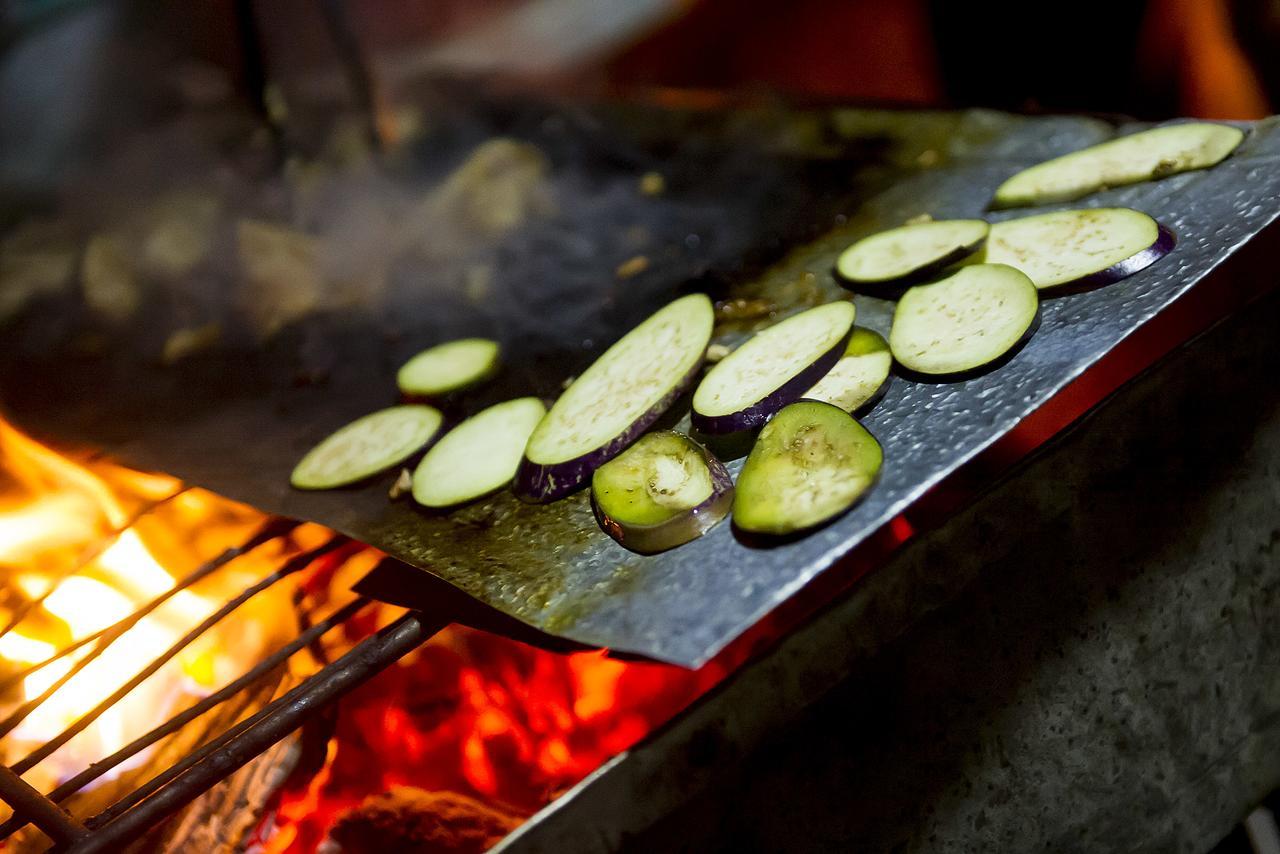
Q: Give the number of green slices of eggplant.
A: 12